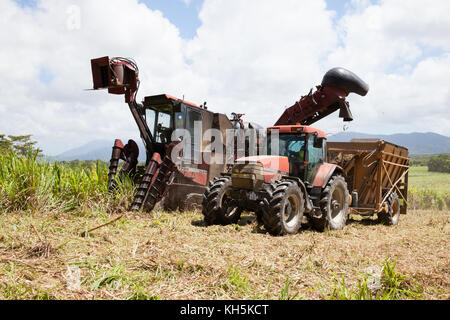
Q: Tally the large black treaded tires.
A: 4